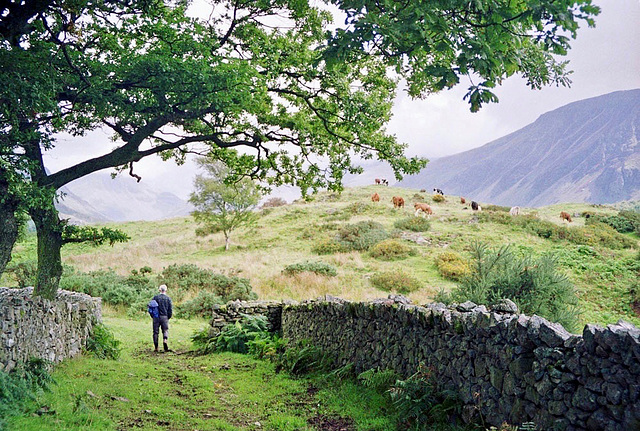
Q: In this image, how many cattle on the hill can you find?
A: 10